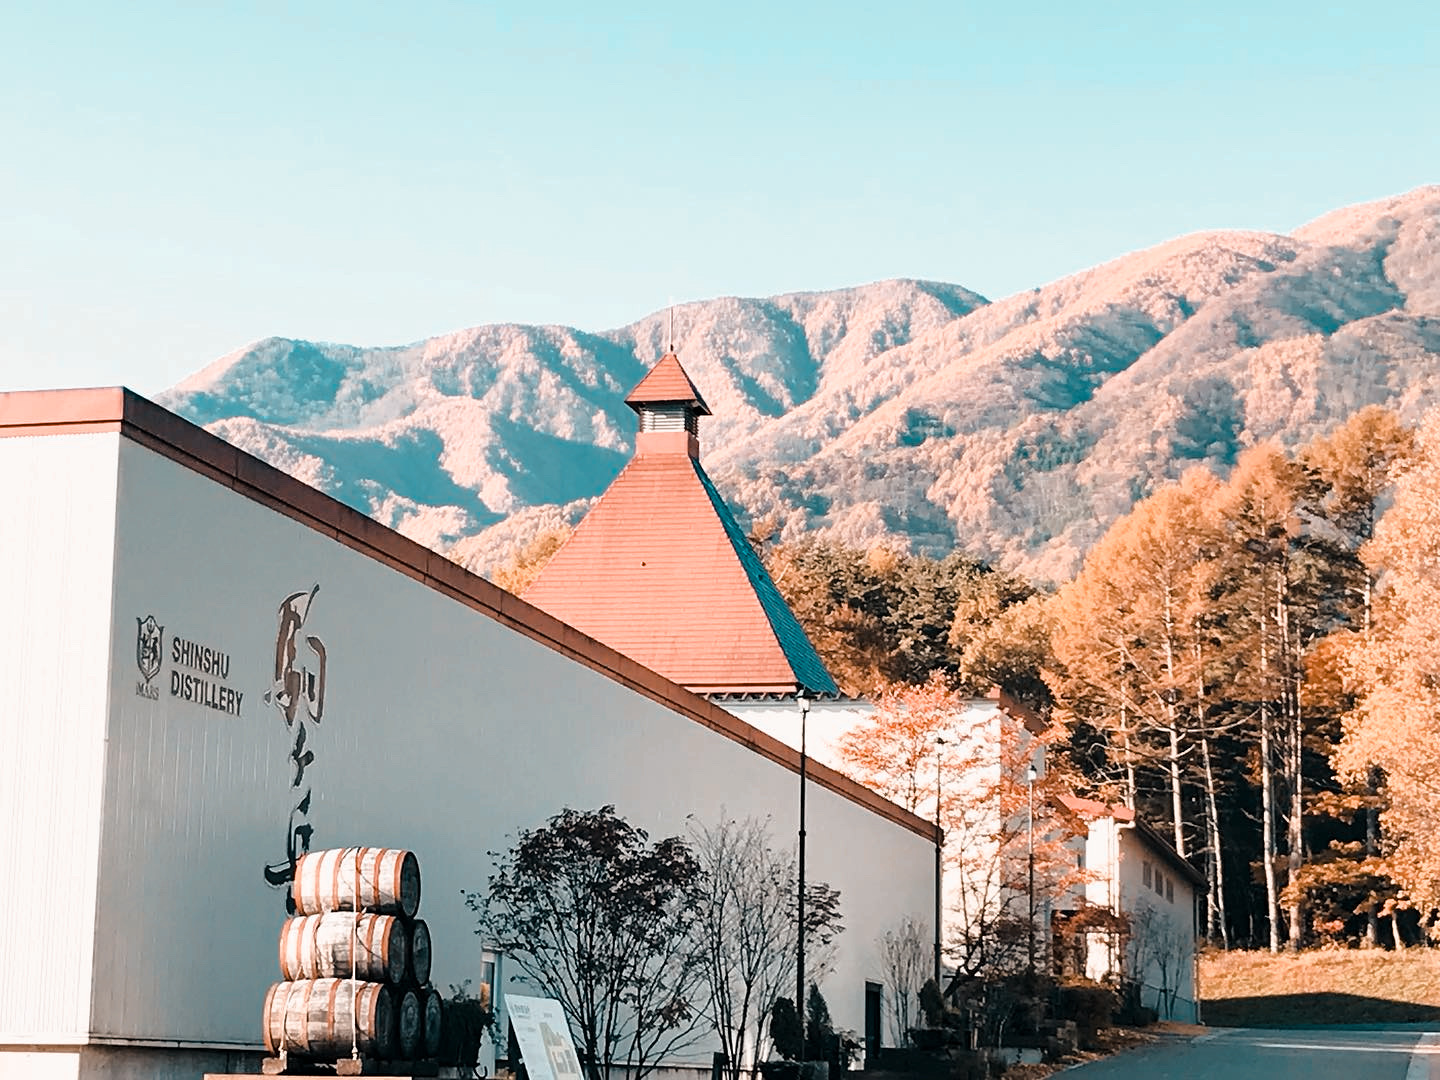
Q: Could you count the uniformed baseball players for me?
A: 0